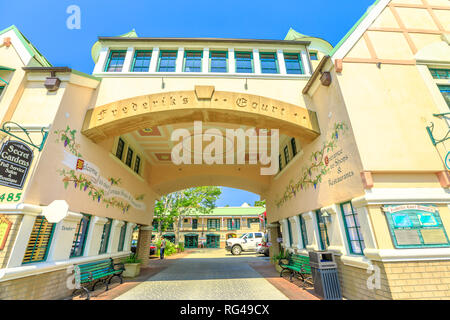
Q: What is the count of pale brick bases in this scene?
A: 2